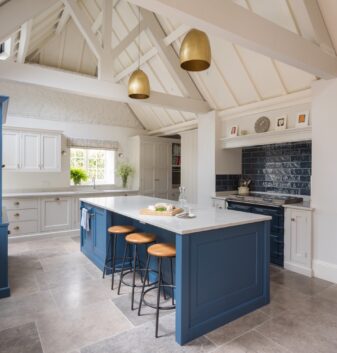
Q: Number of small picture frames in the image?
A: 3